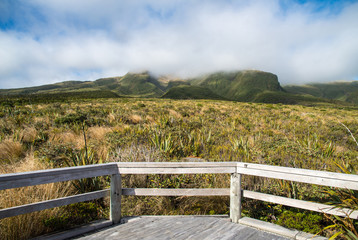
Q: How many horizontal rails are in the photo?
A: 6